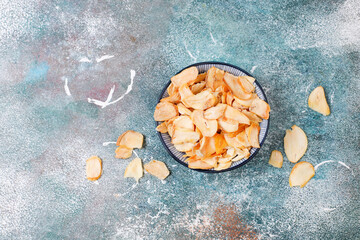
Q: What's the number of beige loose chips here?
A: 9